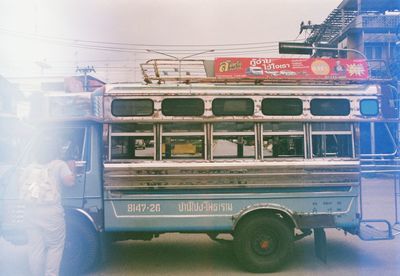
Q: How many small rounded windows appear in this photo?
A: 6